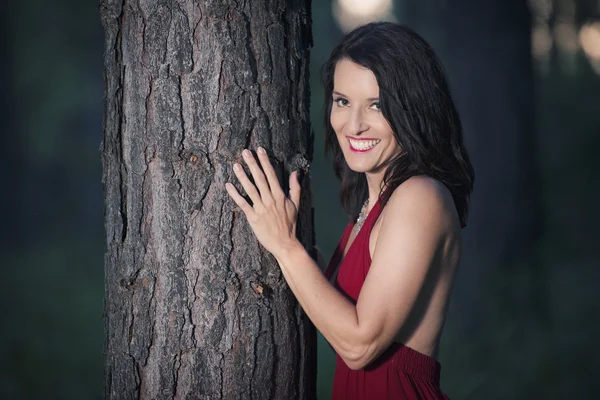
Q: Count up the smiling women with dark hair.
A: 1